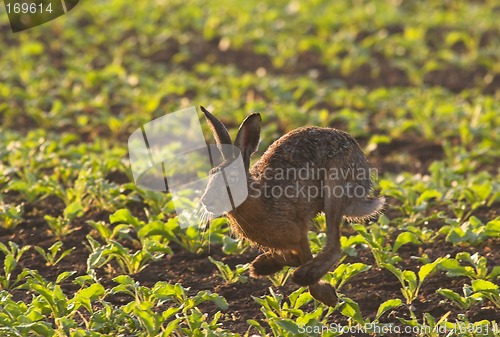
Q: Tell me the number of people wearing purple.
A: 0